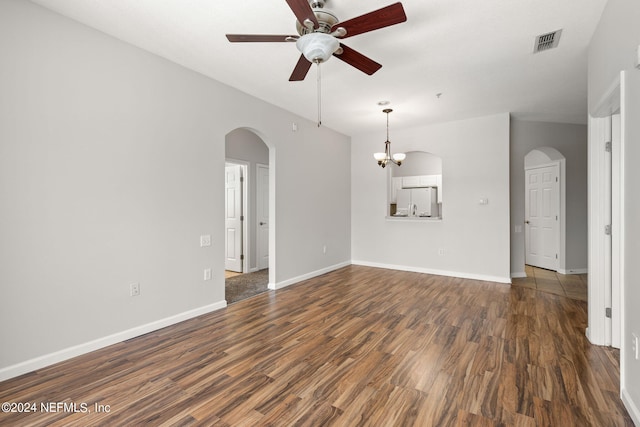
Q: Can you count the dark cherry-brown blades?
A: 5